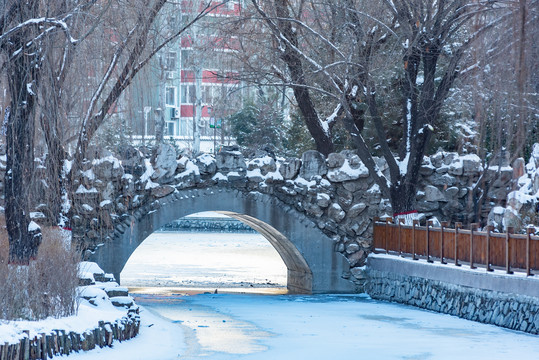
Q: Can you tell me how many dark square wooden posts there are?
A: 11